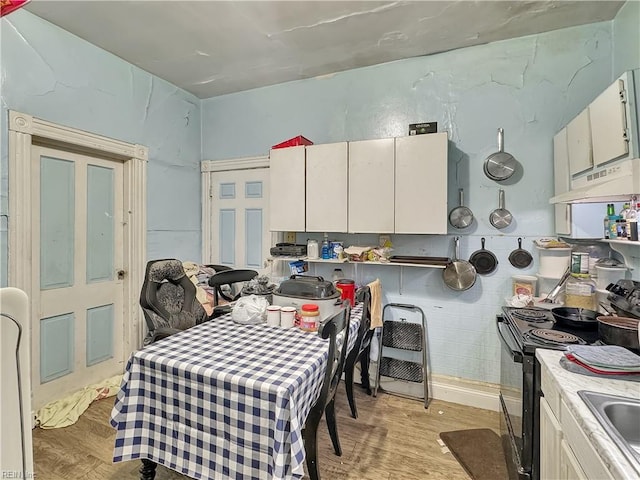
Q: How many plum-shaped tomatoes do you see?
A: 0